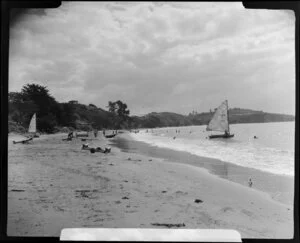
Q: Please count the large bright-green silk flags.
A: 0